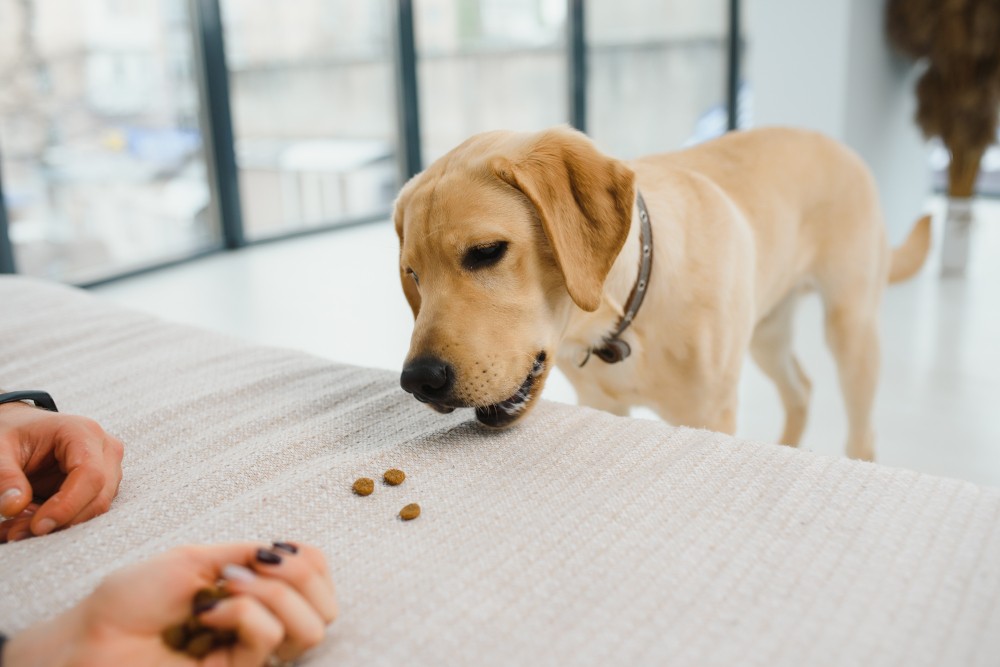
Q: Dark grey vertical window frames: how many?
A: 5